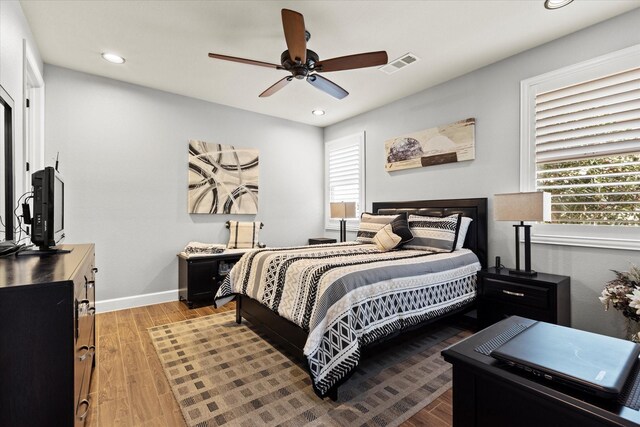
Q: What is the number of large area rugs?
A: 1